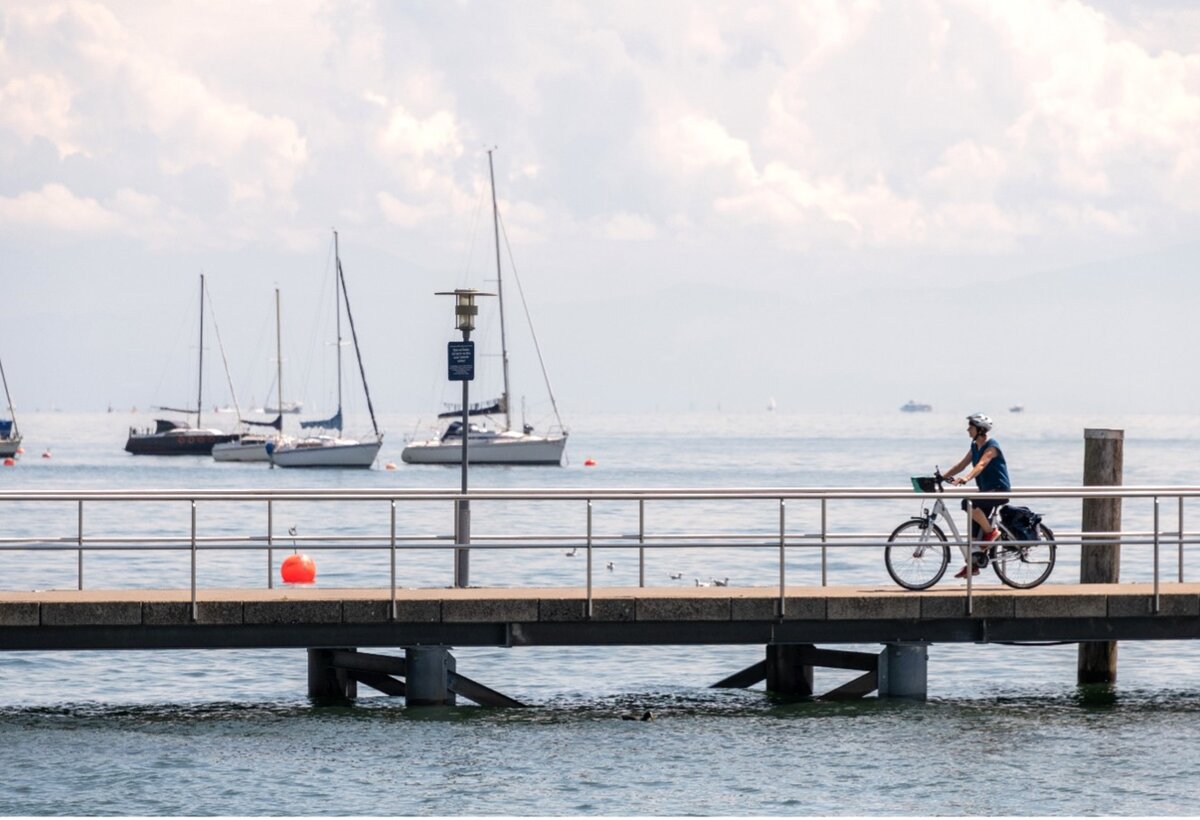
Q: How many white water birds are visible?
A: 5